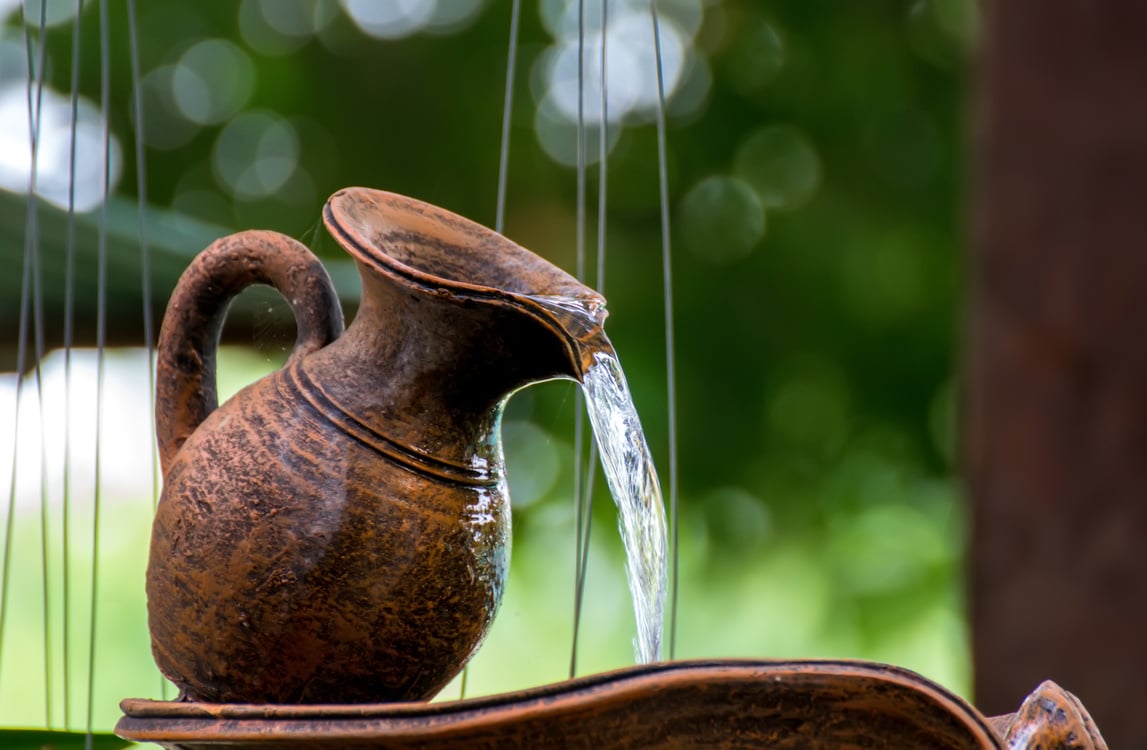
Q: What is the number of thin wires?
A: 9